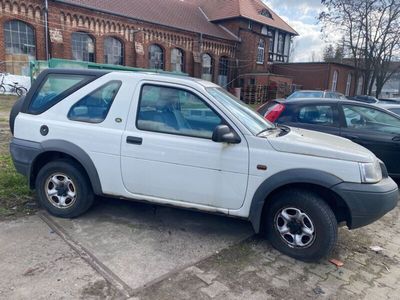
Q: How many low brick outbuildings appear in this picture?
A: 1